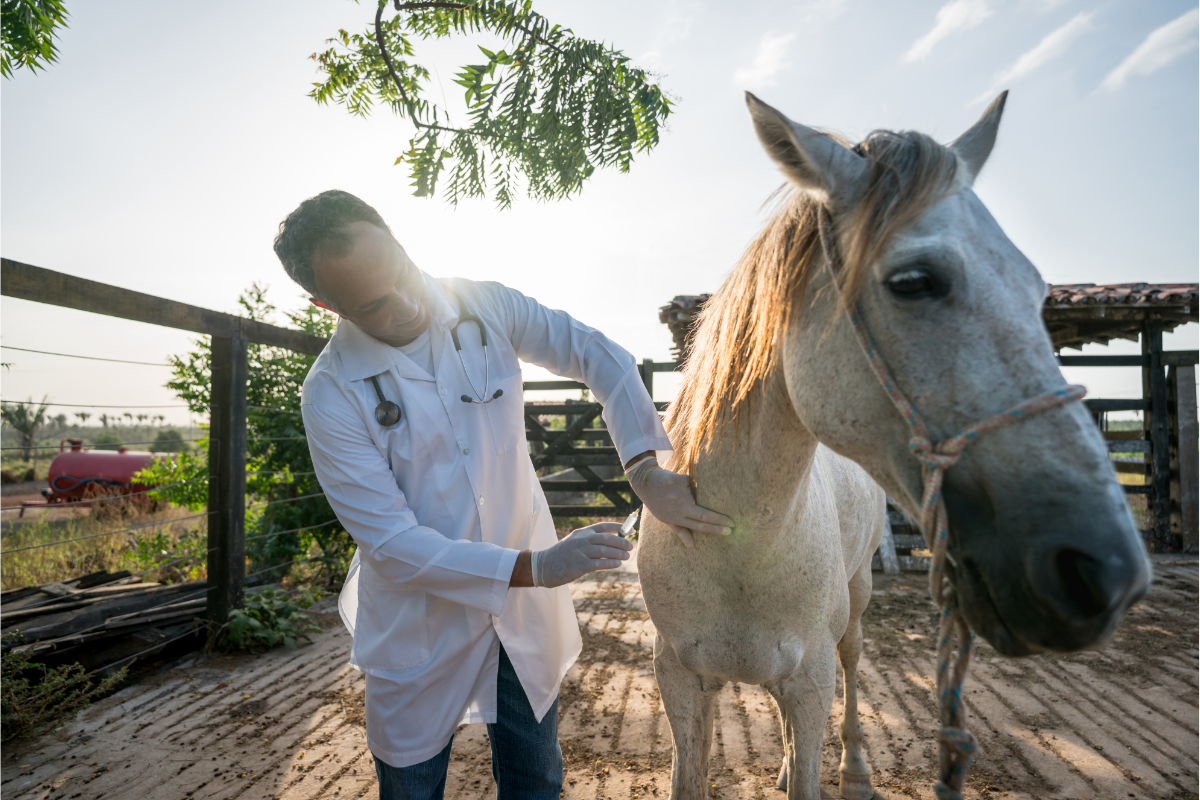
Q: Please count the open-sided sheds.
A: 1